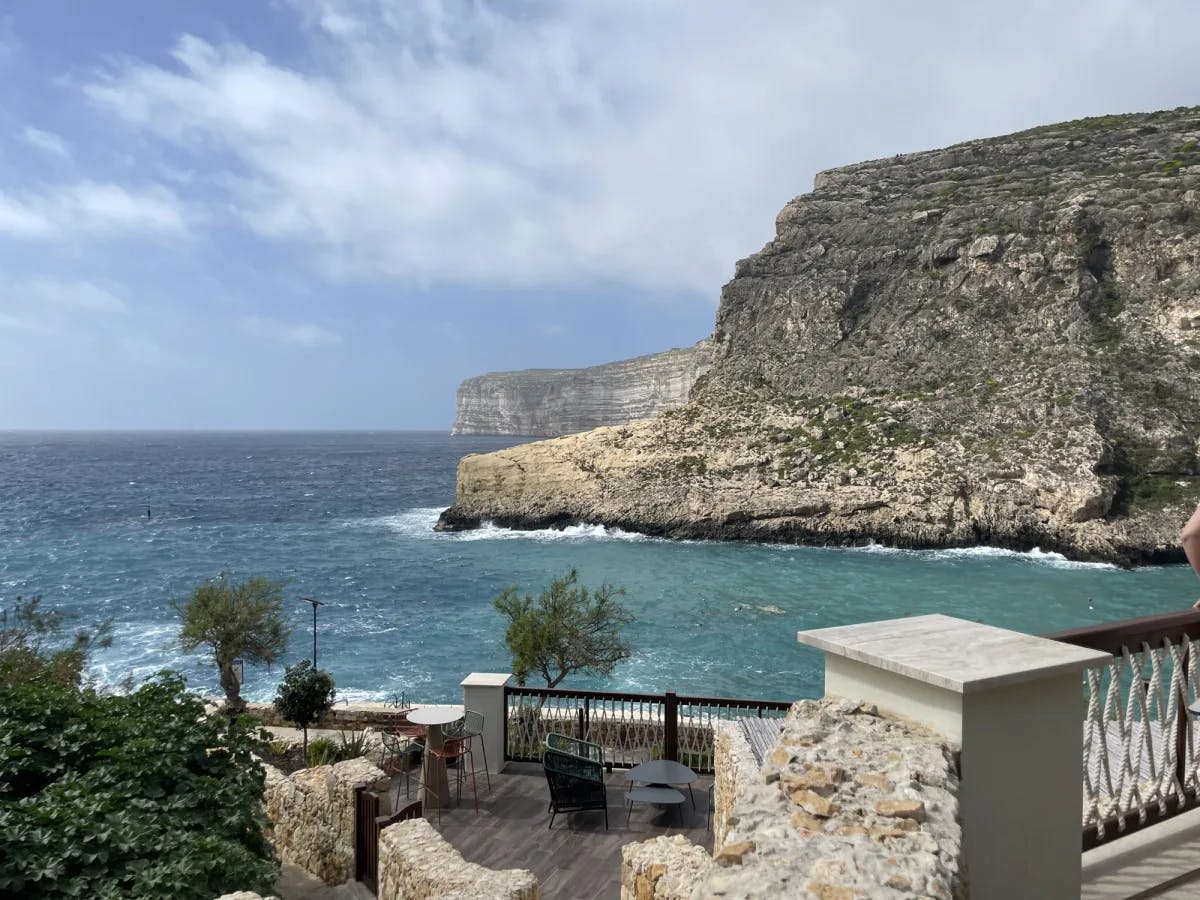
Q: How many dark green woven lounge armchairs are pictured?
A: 2